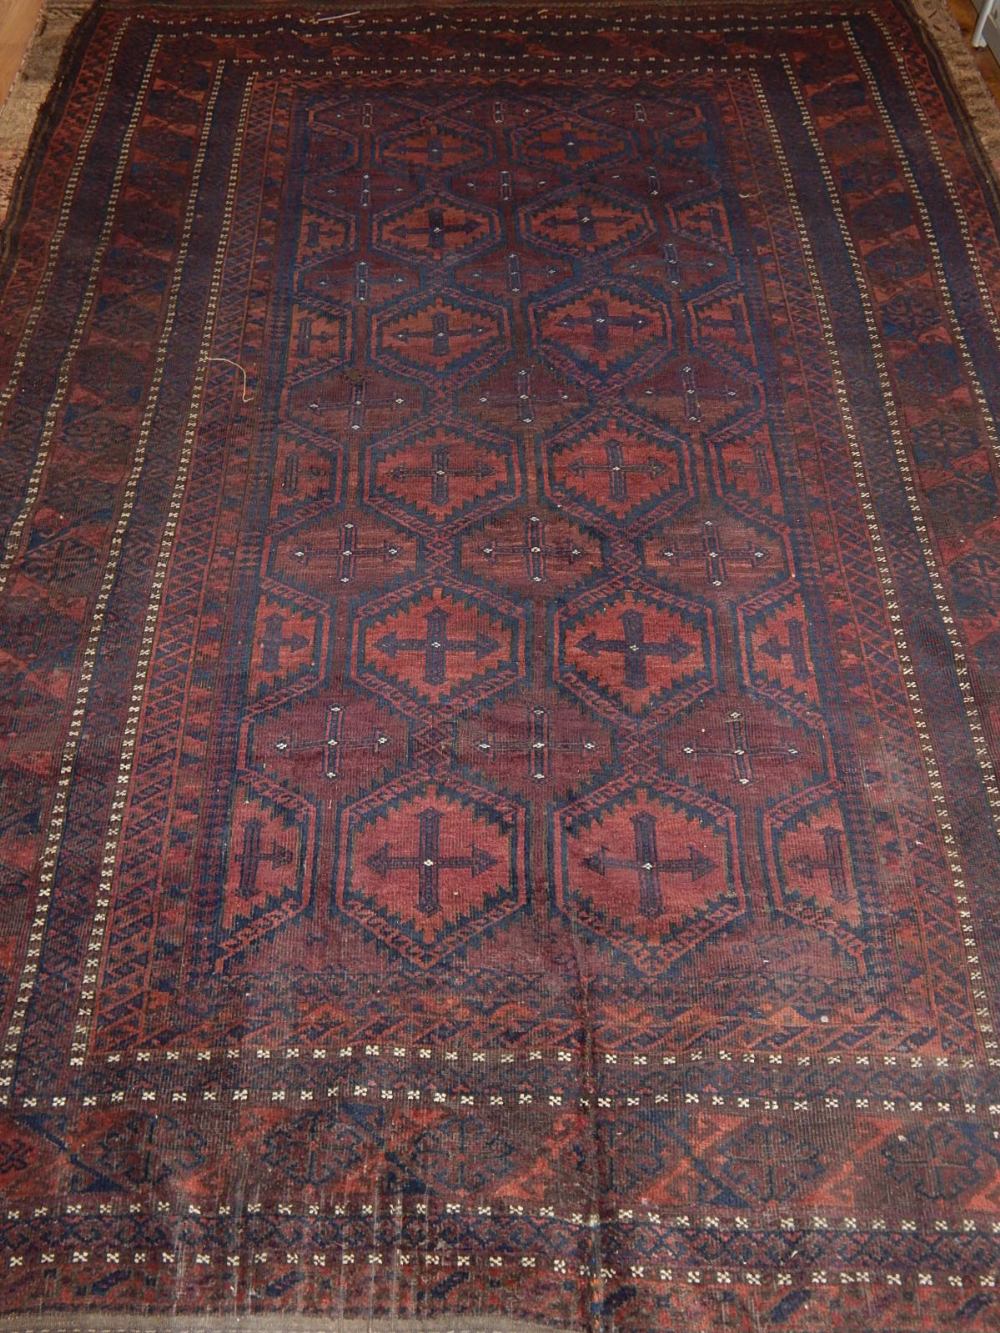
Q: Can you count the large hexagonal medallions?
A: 12